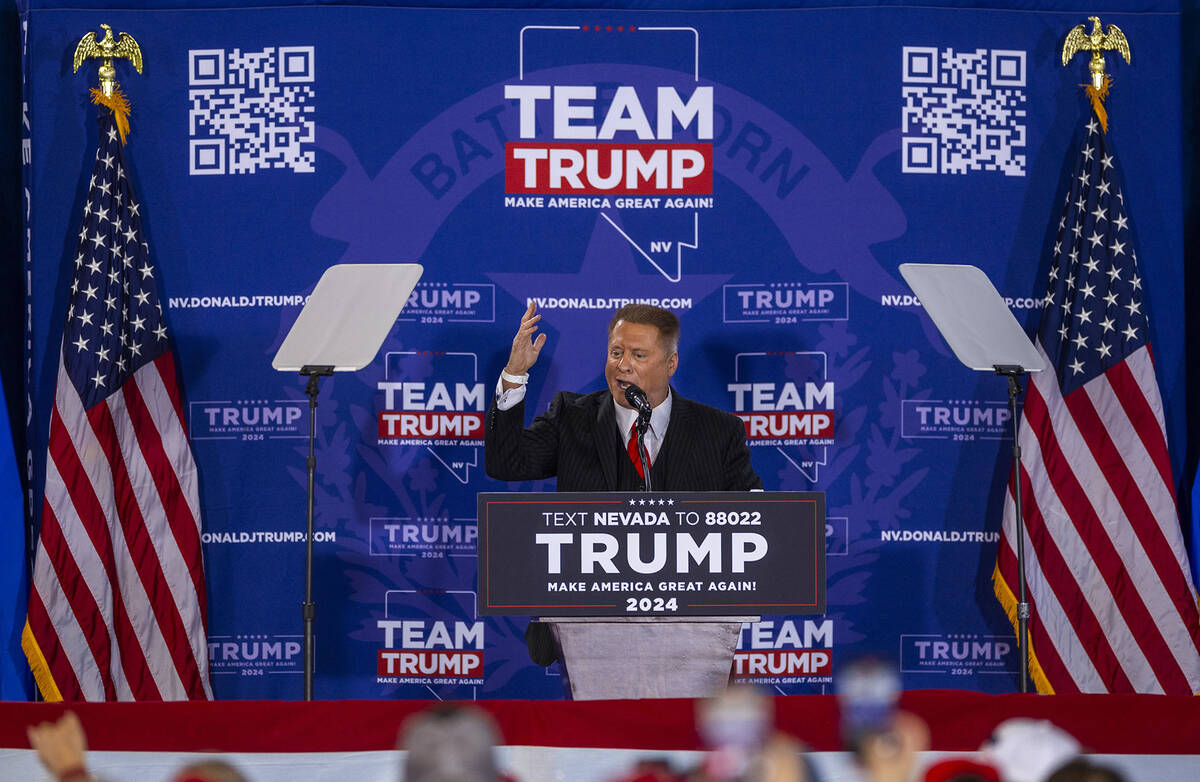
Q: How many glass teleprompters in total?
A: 2